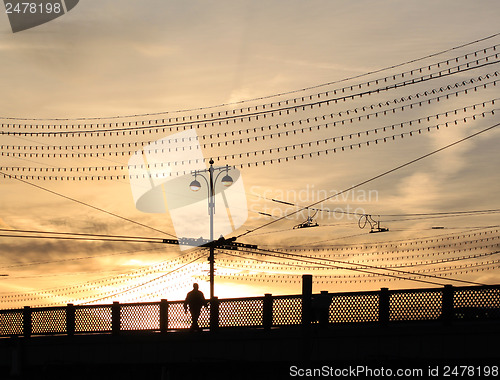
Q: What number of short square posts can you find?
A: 9